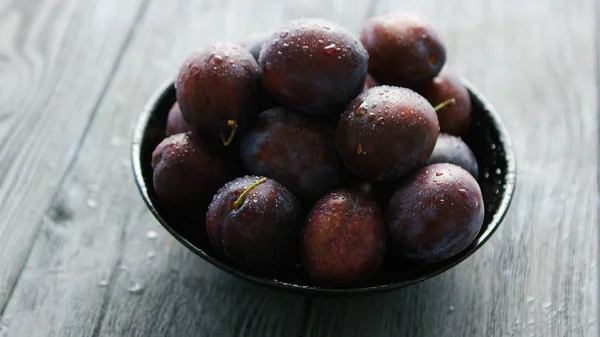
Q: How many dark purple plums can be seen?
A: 14